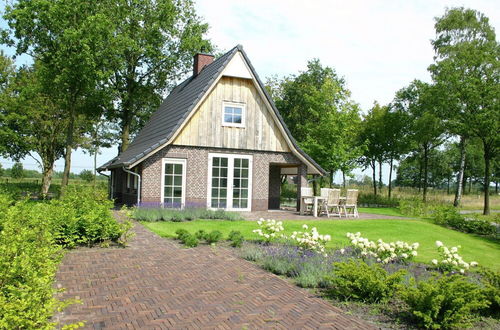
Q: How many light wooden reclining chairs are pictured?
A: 4